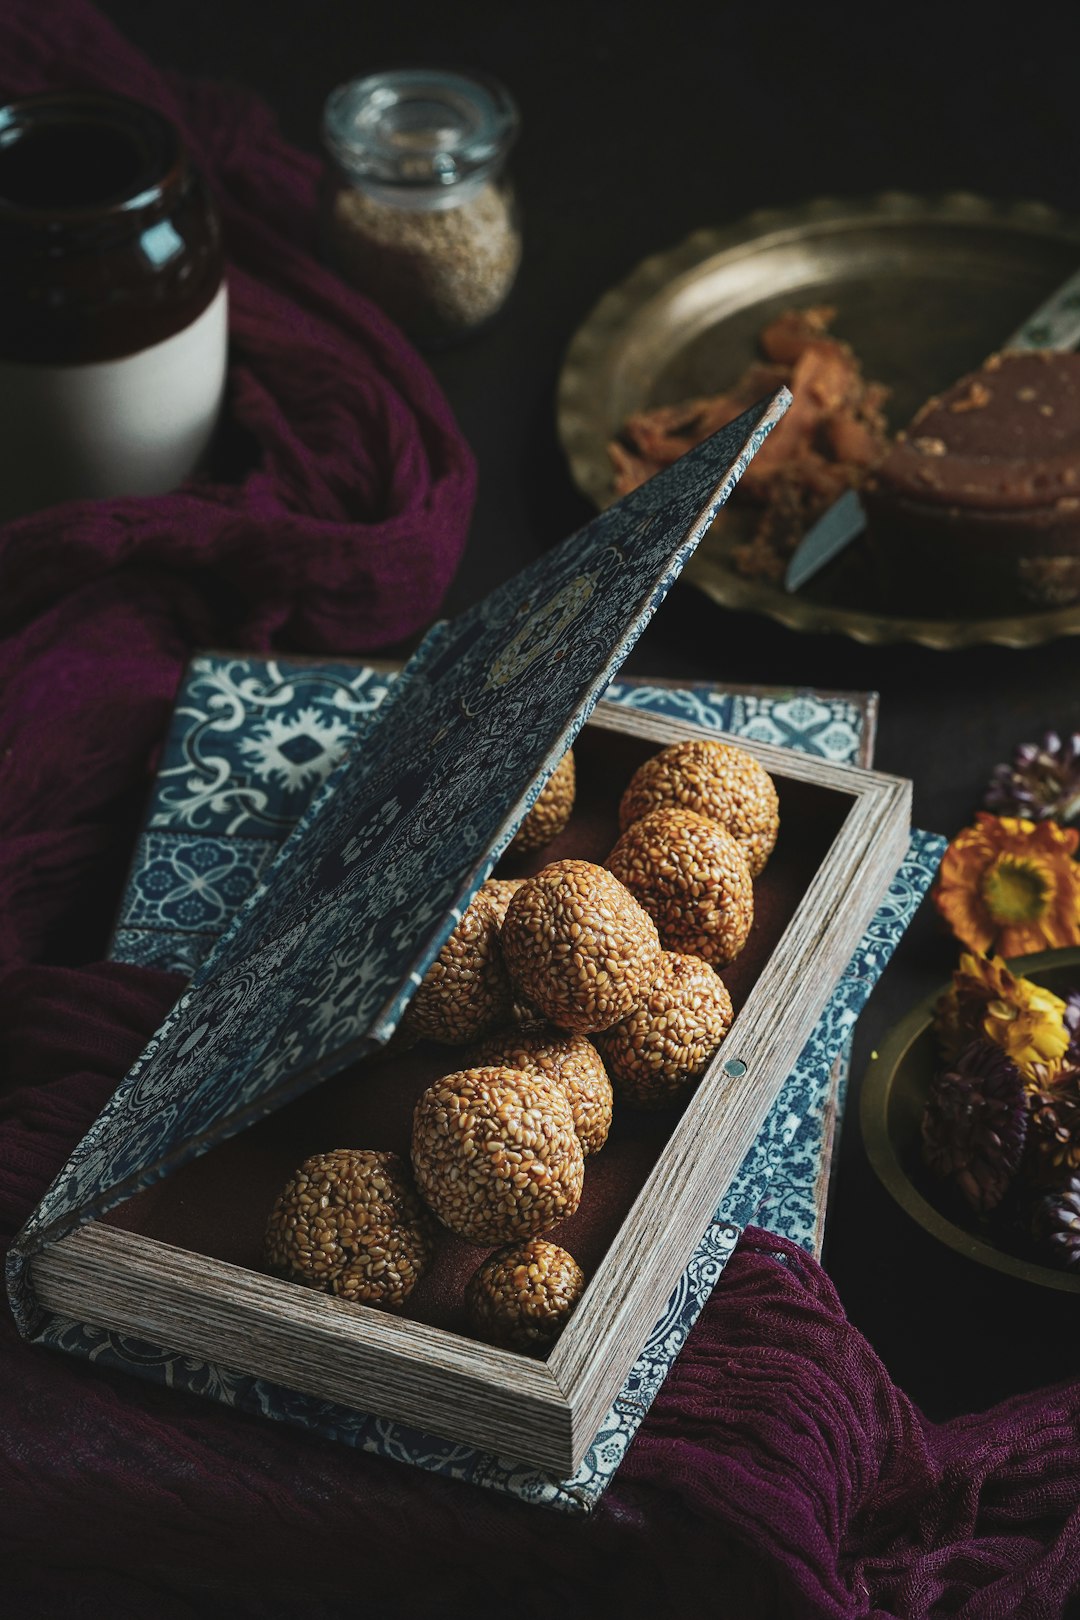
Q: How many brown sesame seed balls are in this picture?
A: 11